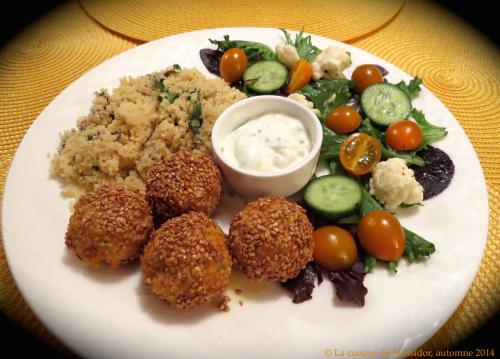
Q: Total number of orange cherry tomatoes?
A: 8